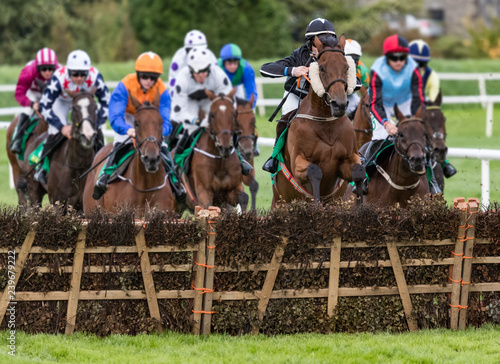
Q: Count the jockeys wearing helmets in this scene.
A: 10